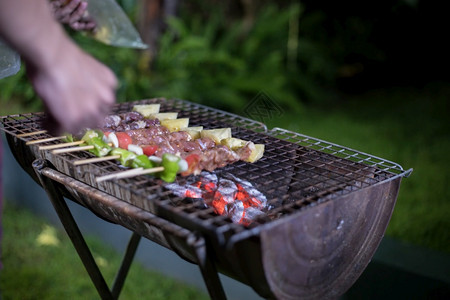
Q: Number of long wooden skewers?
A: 7